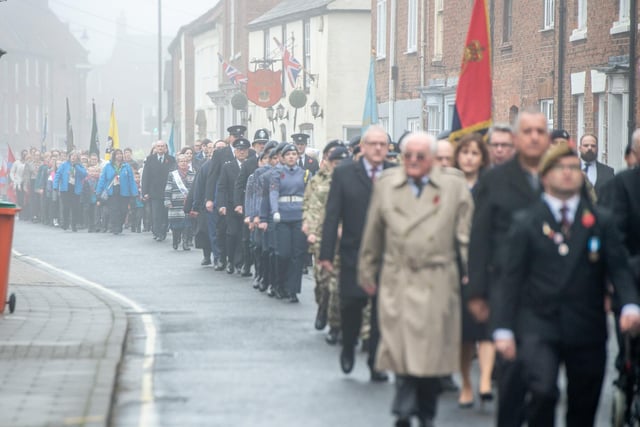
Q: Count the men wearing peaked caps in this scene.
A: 3